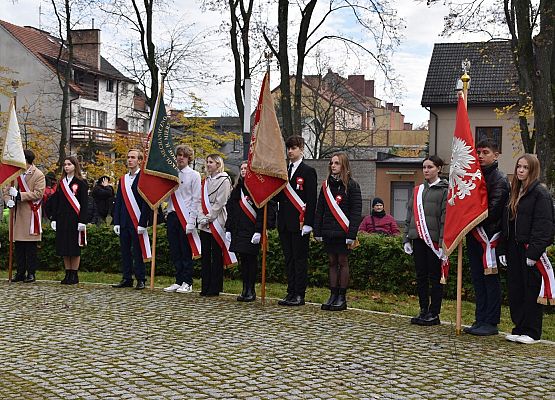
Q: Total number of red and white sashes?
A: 11